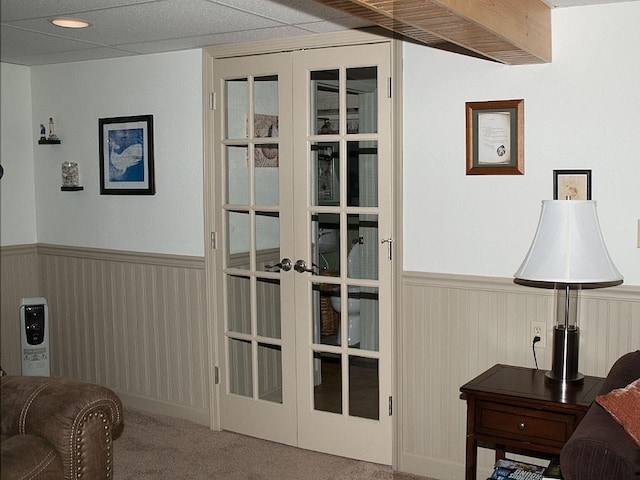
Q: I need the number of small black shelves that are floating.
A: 2